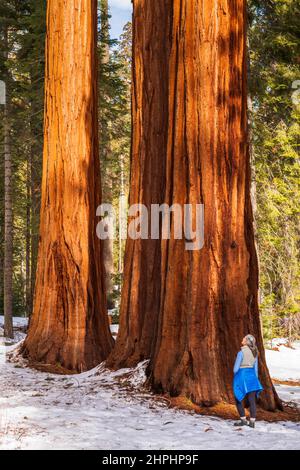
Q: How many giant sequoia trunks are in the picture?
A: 3